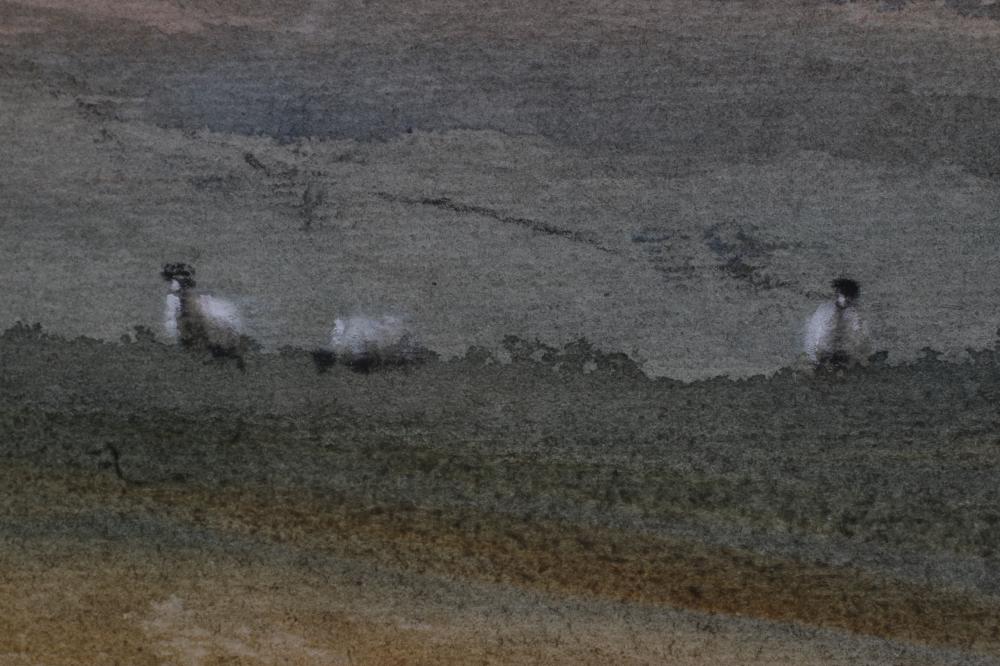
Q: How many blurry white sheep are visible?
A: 3